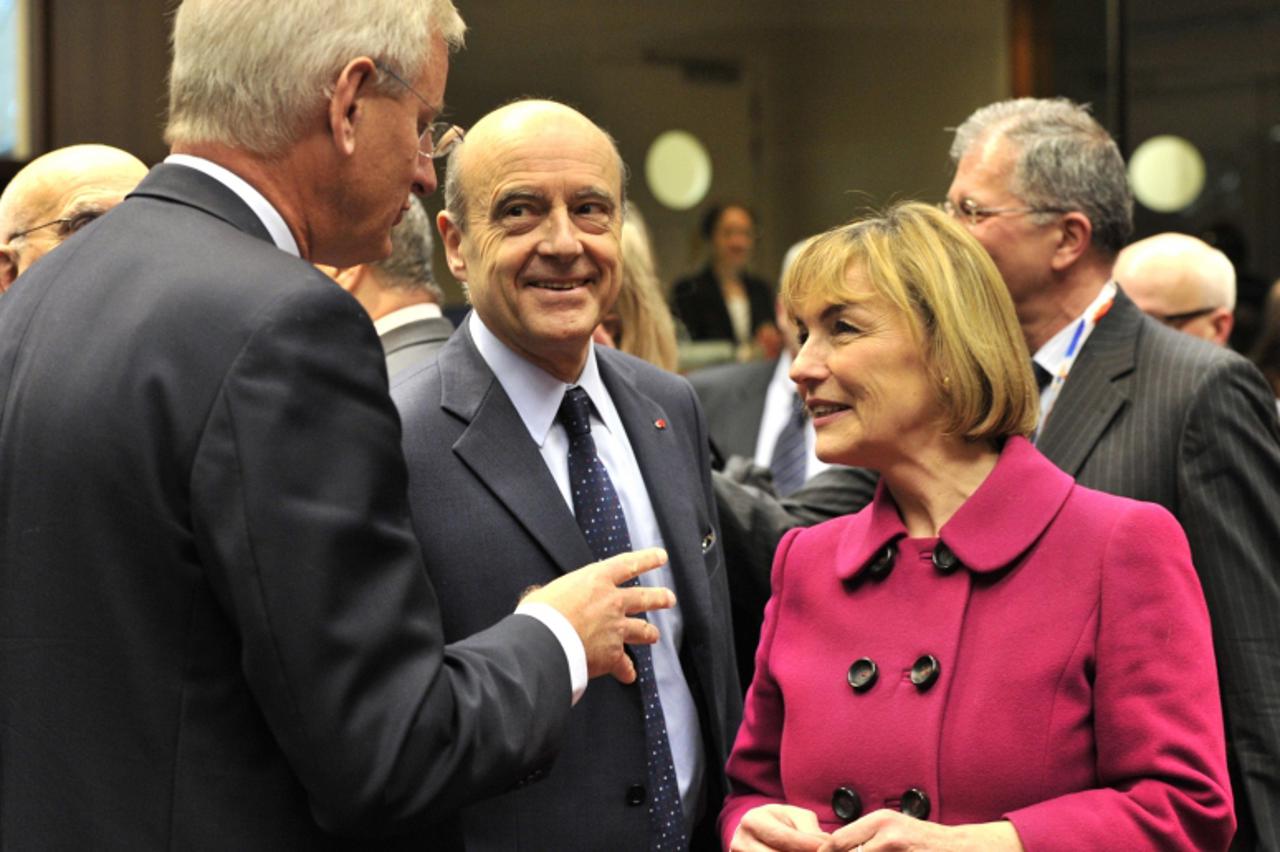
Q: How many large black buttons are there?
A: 6